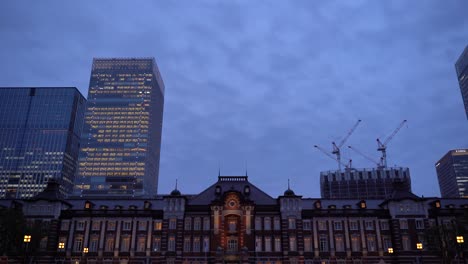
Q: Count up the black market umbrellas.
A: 0